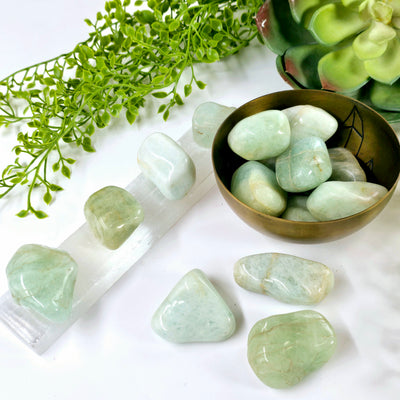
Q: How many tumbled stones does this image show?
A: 14